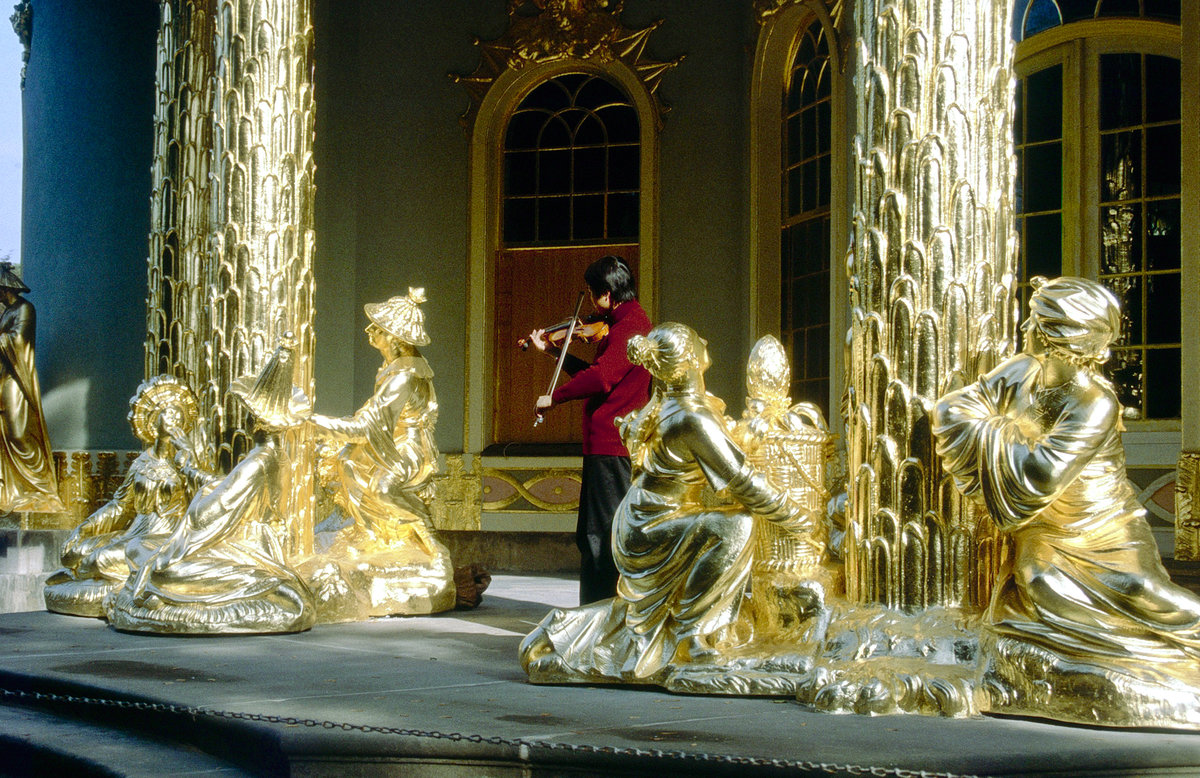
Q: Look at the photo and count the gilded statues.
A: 6